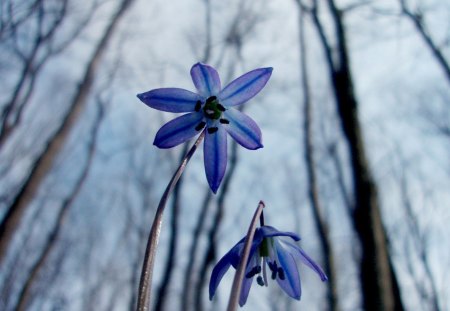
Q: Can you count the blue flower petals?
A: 12